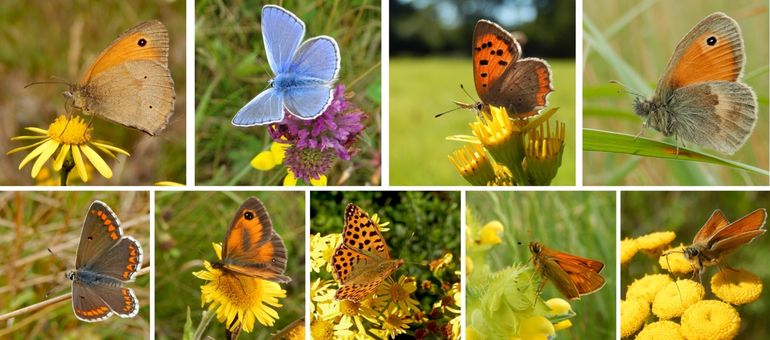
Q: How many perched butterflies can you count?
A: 9